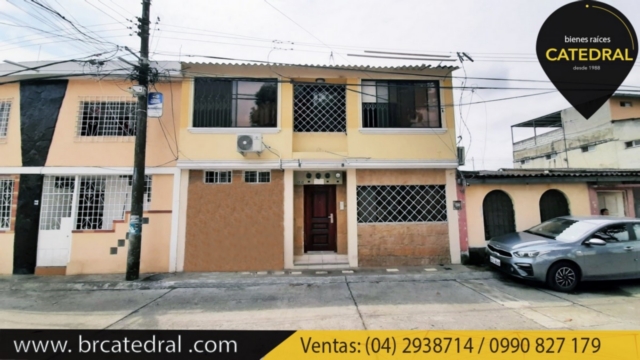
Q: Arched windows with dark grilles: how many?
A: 2